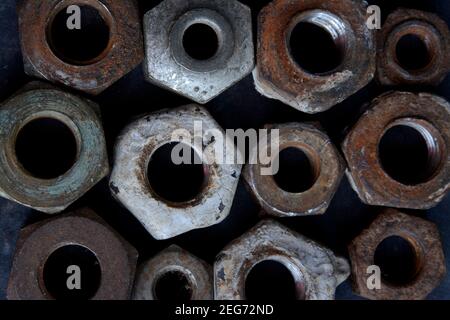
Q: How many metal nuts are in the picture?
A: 12